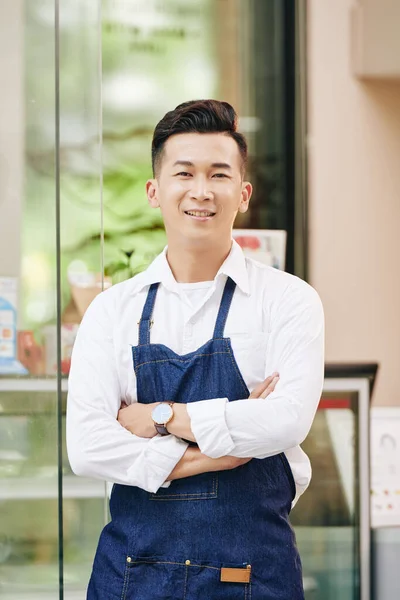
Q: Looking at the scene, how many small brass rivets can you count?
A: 3